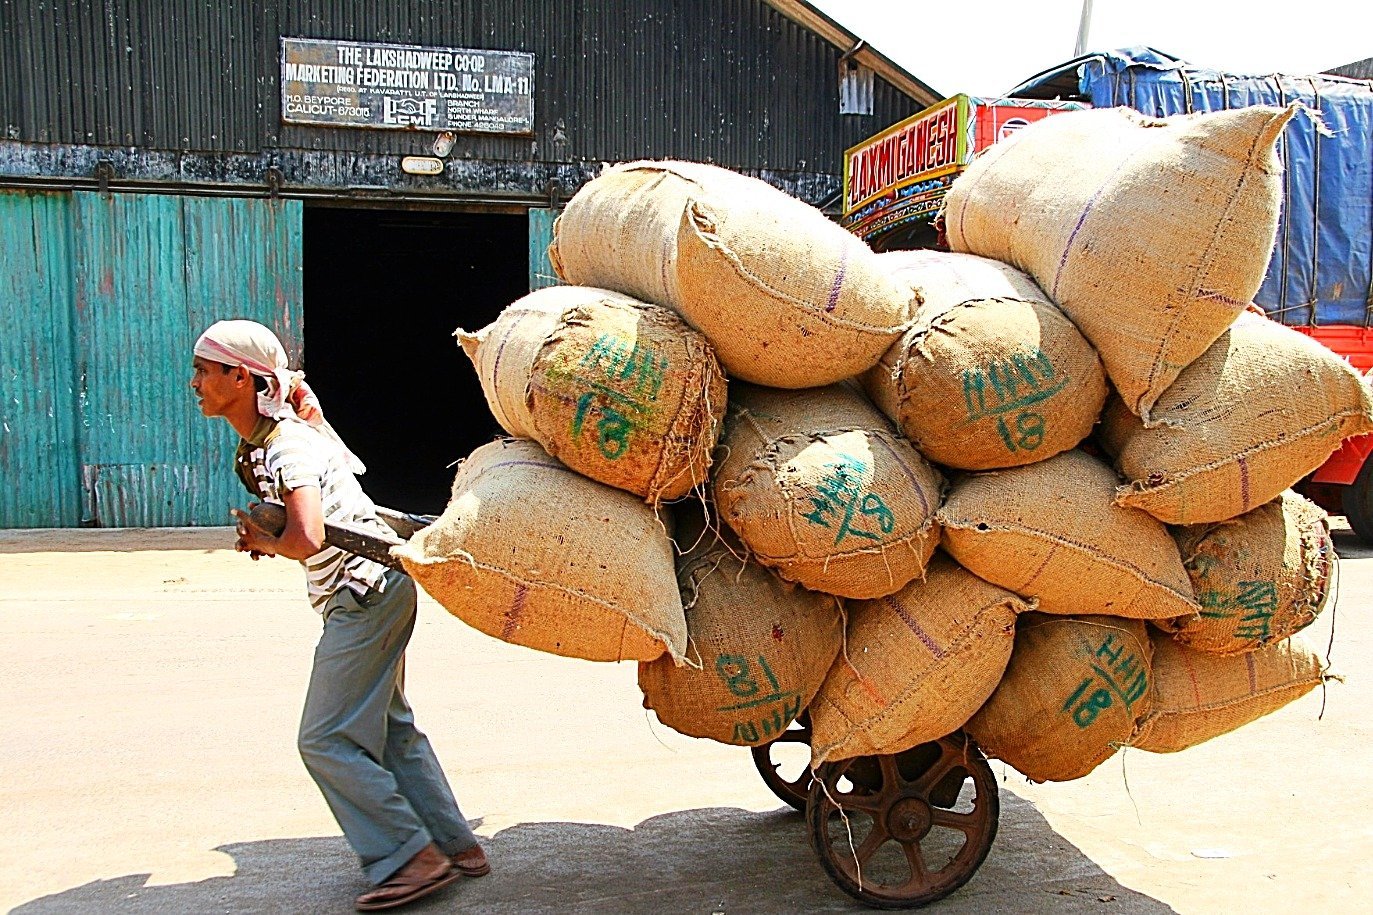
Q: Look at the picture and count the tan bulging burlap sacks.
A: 13